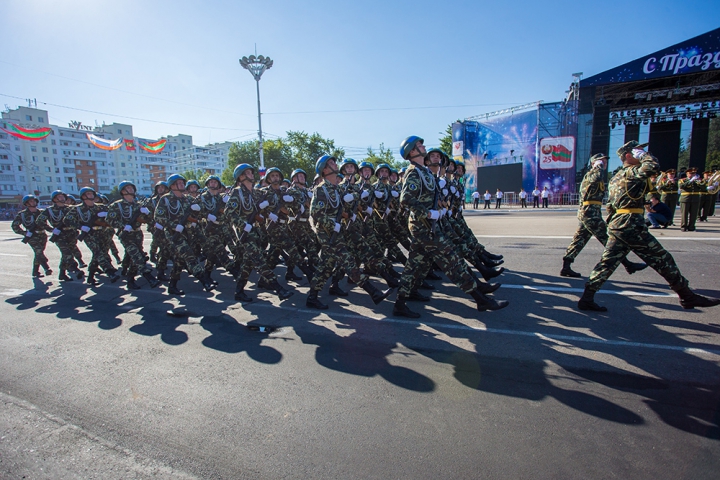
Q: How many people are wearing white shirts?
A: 6